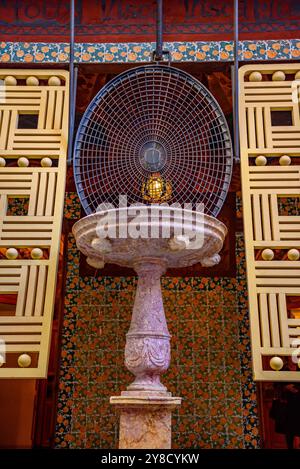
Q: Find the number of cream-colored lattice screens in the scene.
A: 2